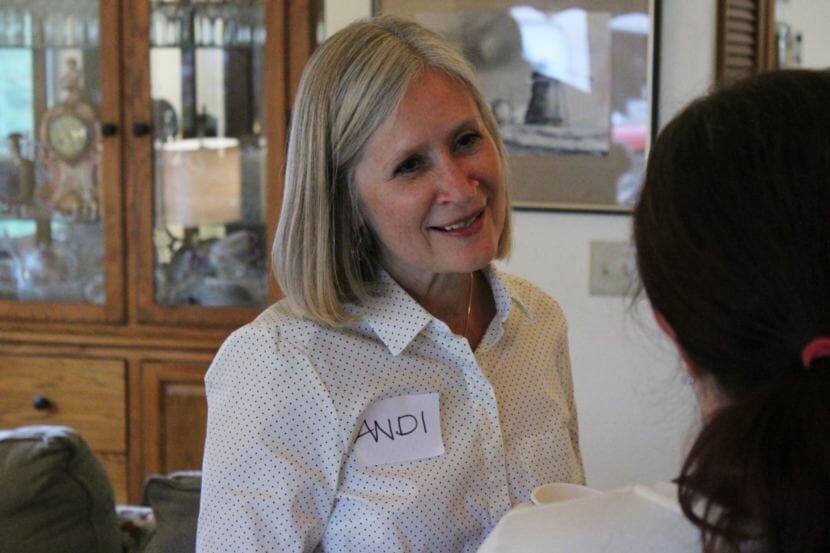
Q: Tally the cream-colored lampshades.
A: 1